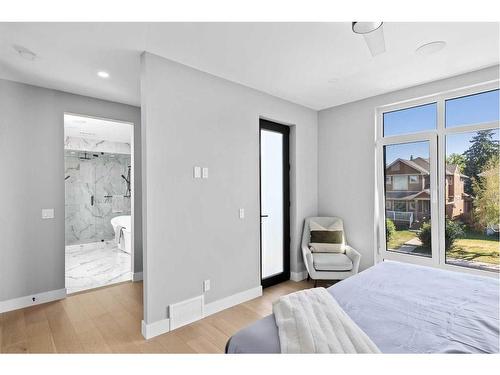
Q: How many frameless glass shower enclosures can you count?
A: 1